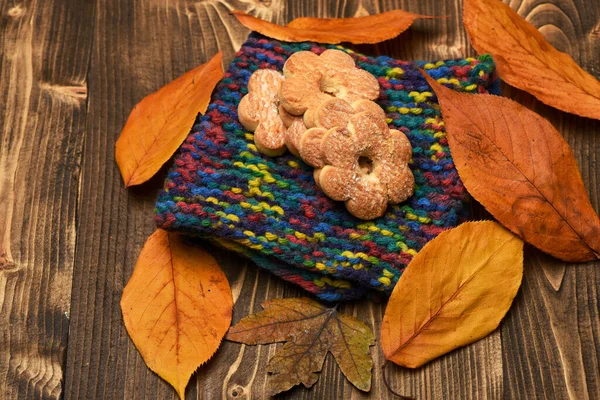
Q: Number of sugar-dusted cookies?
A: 4